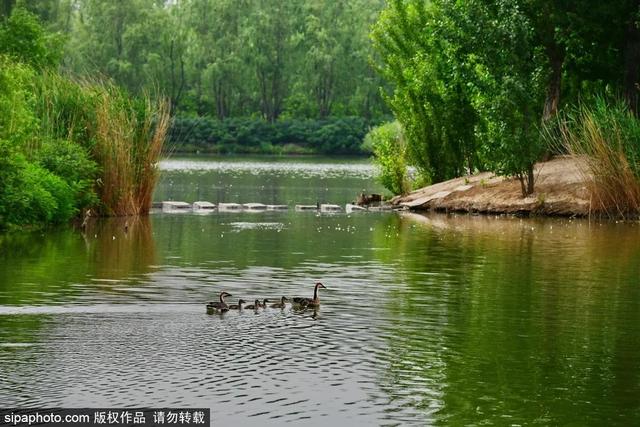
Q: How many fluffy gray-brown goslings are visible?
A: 4